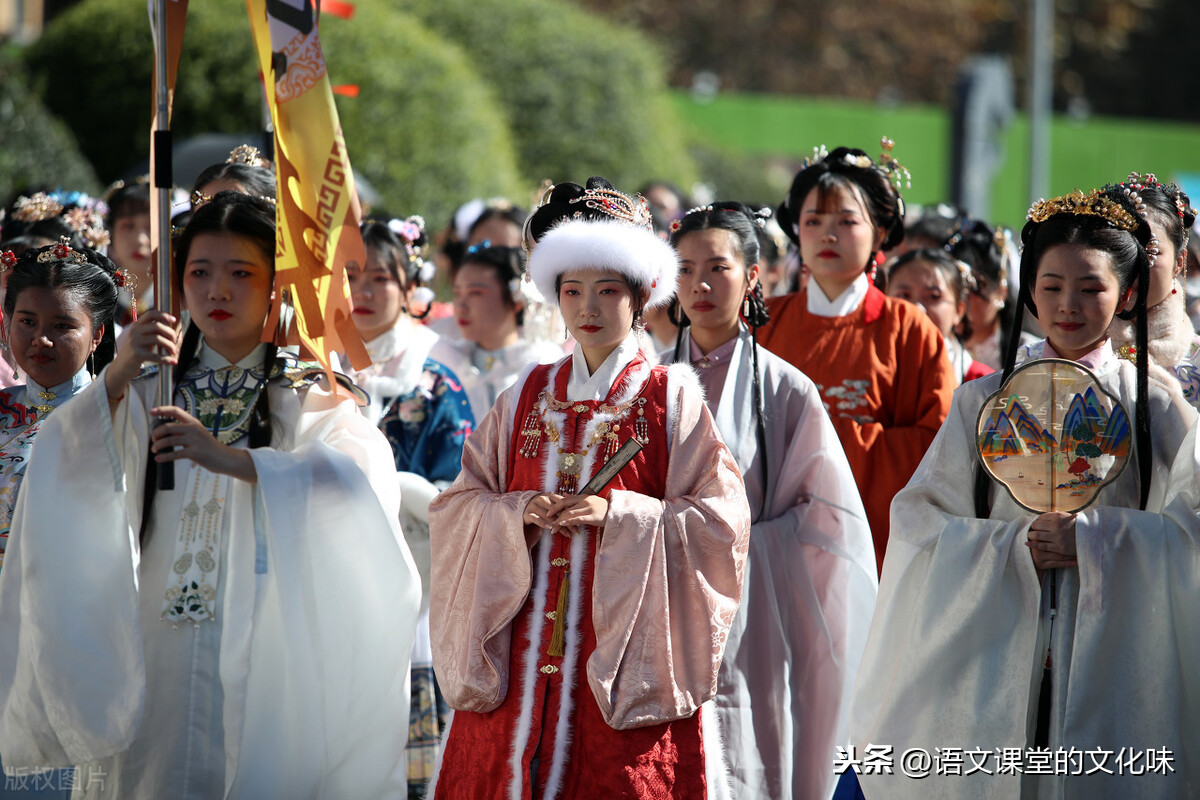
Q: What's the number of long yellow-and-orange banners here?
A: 1